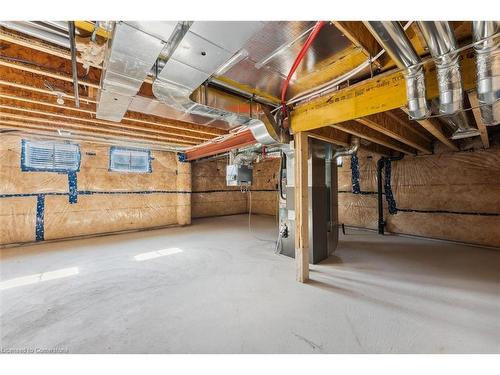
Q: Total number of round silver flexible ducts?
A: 3